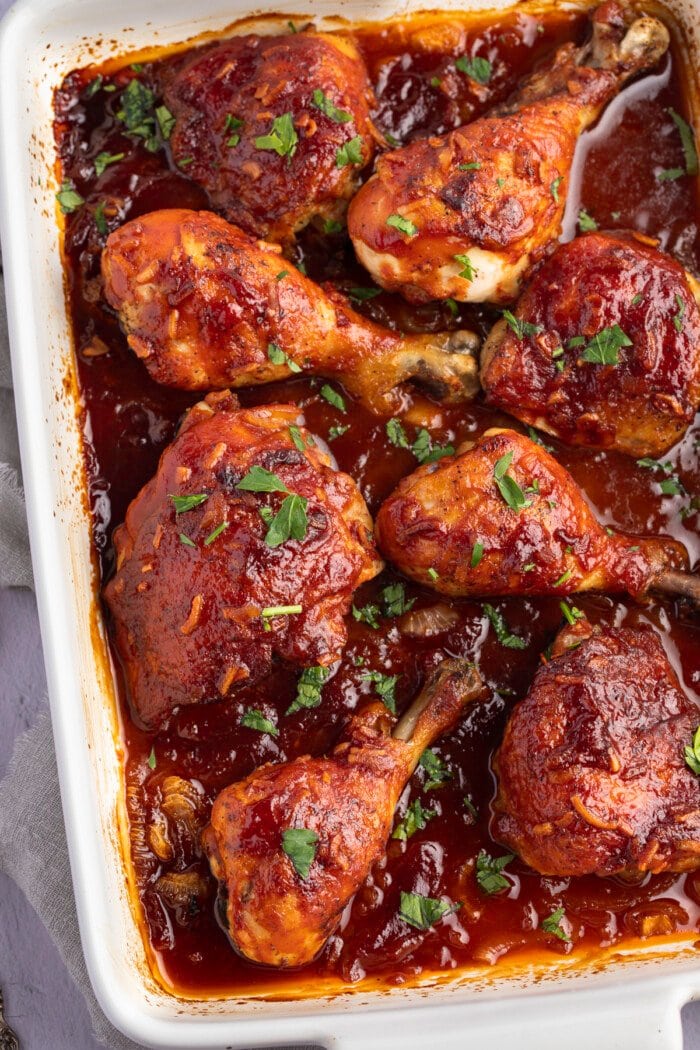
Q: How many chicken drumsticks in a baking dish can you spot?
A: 4